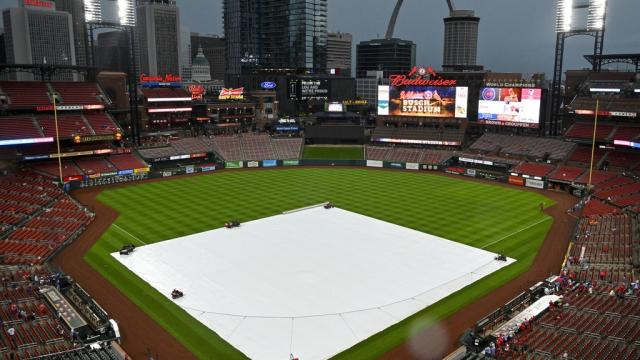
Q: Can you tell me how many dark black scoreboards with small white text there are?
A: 1